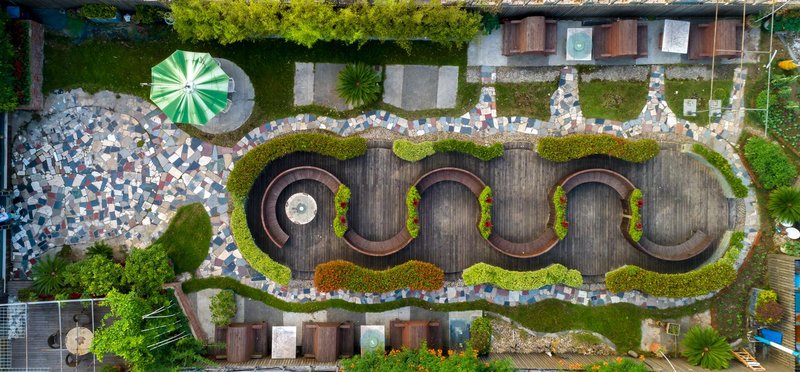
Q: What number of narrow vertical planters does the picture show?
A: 5